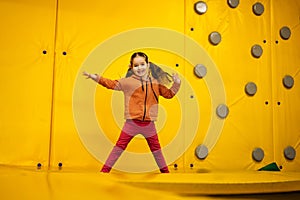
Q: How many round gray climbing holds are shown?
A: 13